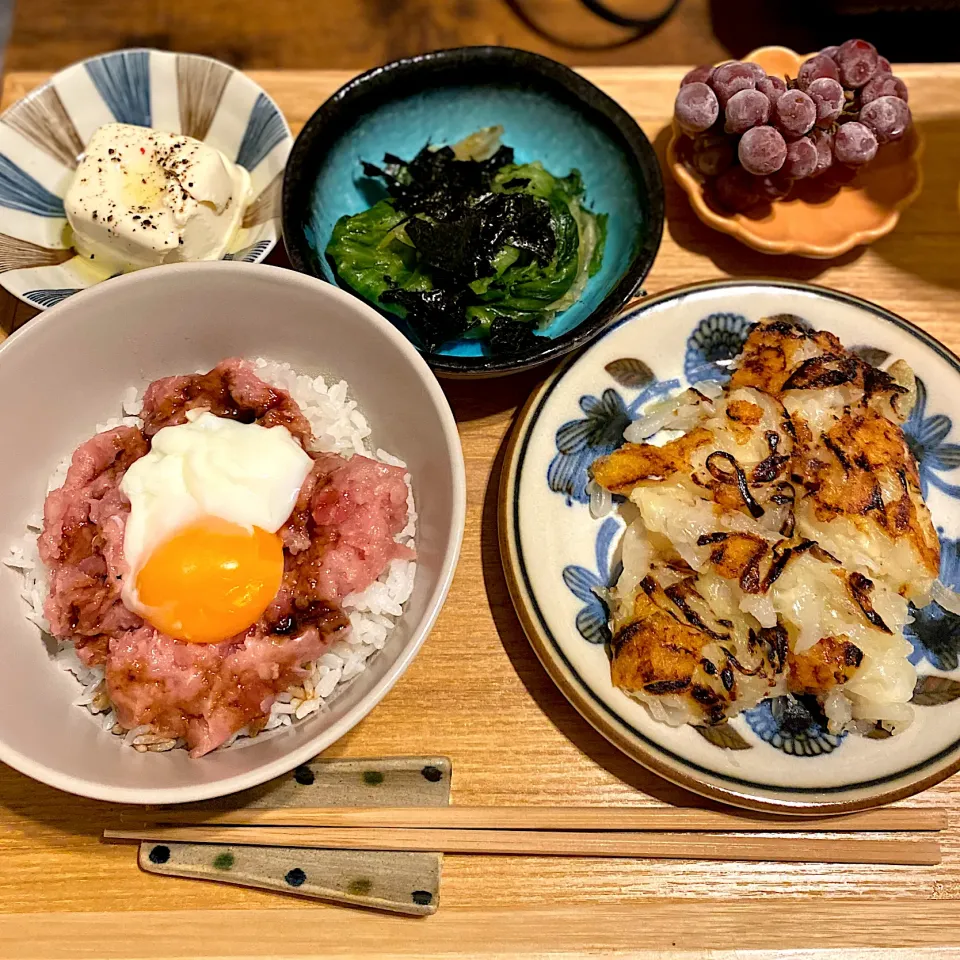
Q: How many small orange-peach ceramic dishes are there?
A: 1